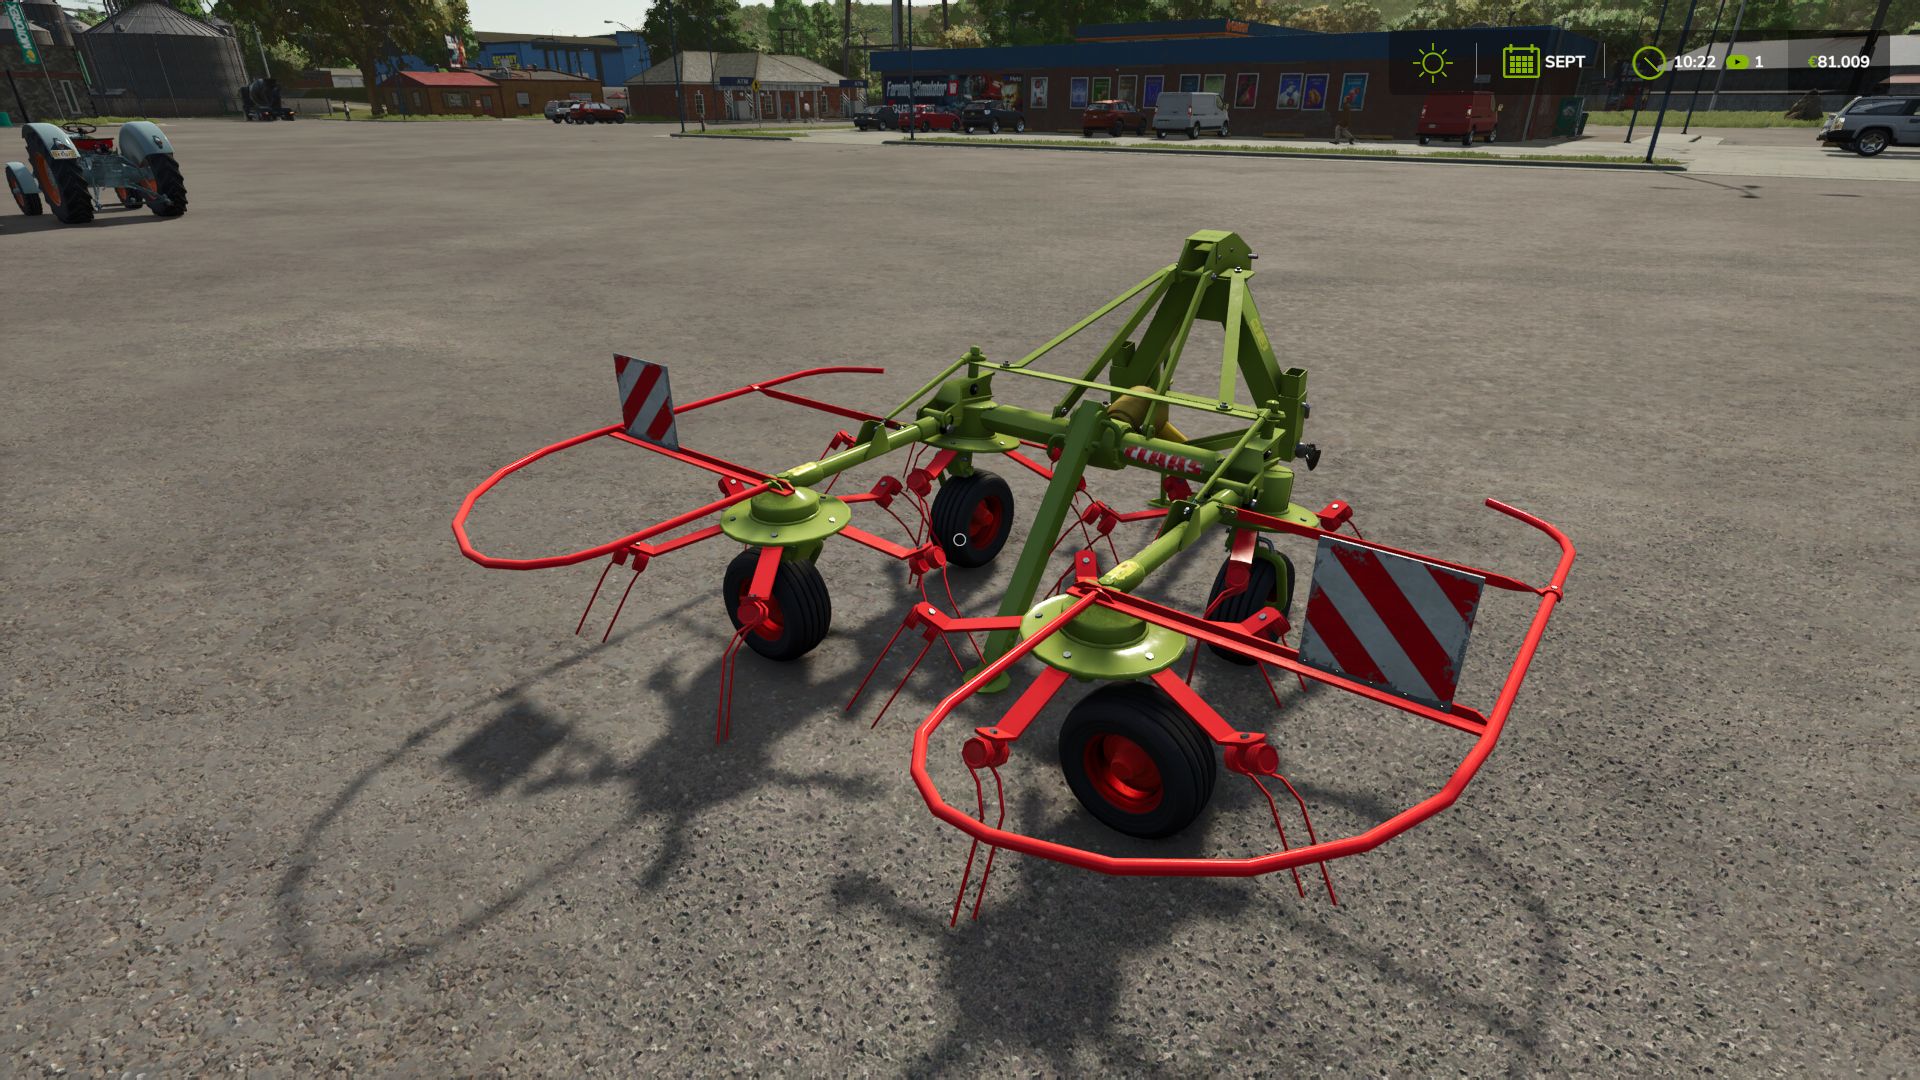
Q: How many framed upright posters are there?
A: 11